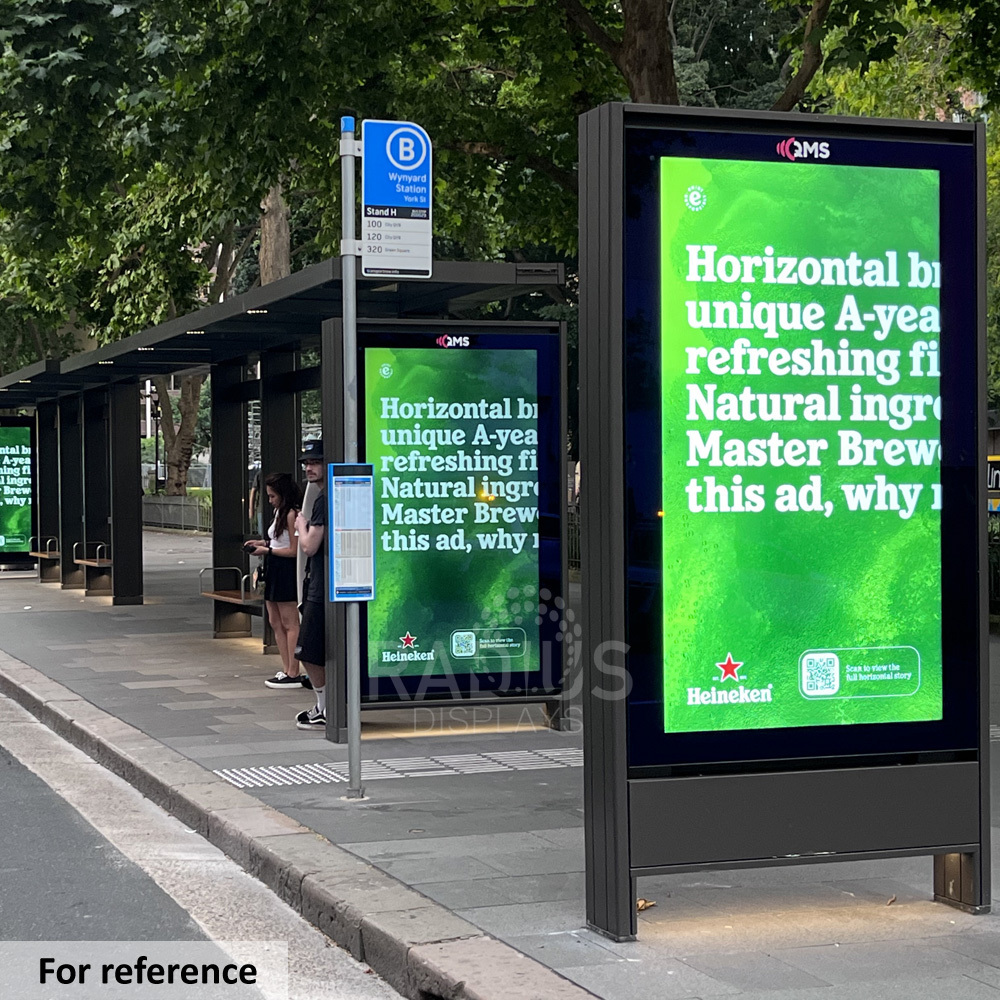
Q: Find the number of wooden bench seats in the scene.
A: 3